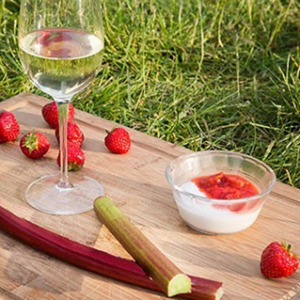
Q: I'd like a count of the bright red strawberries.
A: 7